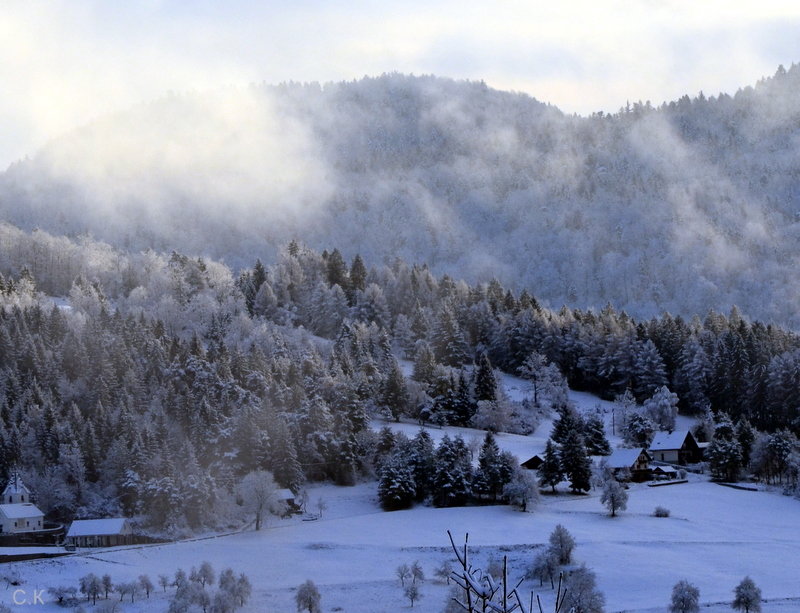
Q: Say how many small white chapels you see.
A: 1